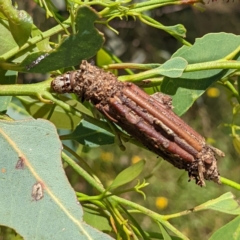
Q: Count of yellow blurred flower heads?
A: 4